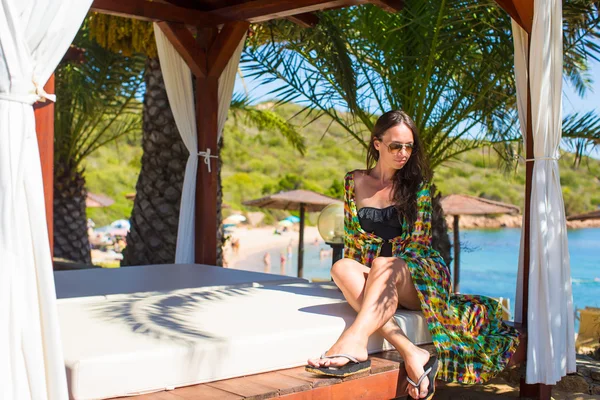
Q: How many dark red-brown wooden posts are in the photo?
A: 3